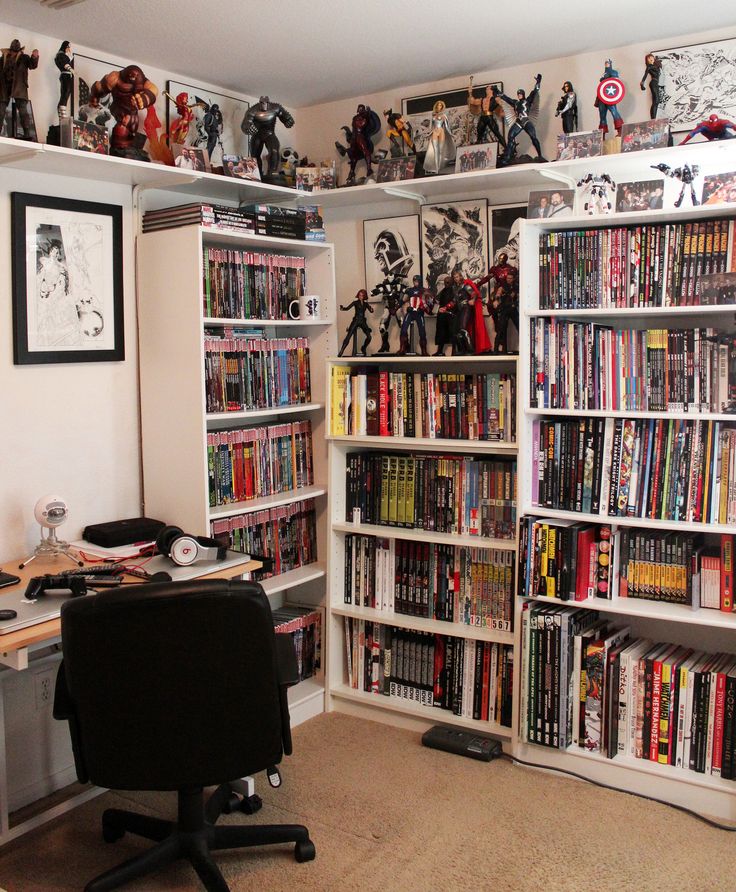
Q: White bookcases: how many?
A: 3